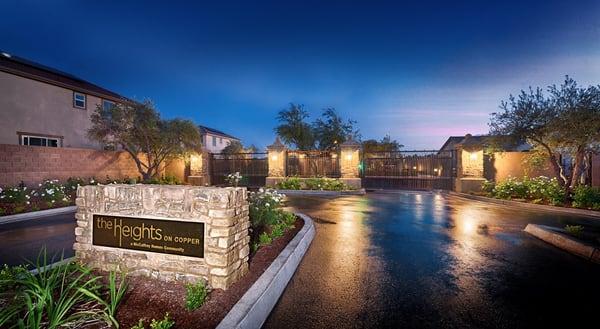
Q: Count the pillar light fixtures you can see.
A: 4